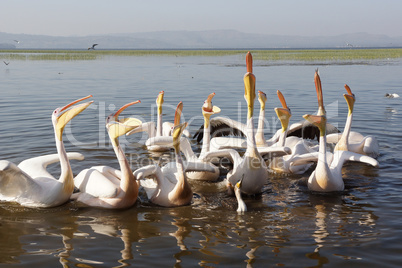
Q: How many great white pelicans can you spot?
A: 10